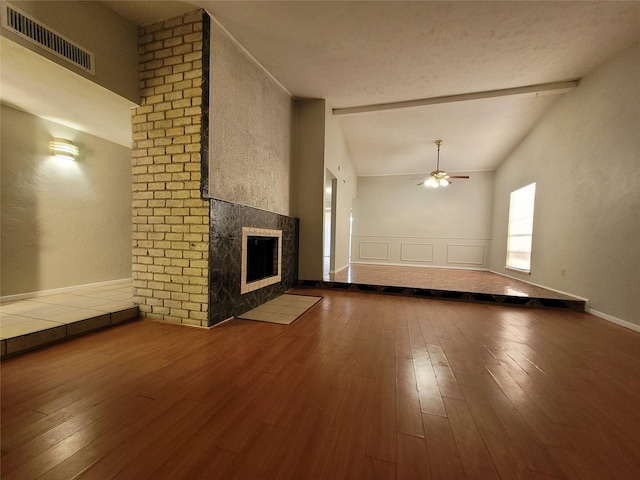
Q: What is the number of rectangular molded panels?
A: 3